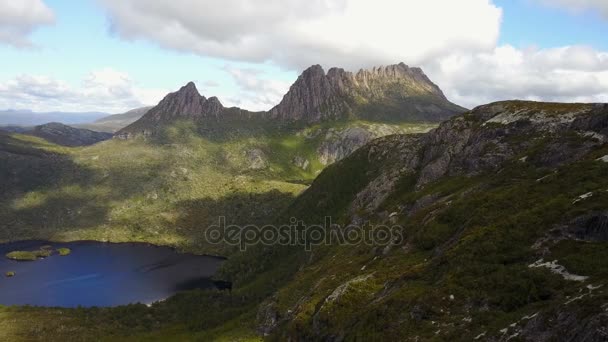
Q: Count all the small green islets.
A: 3